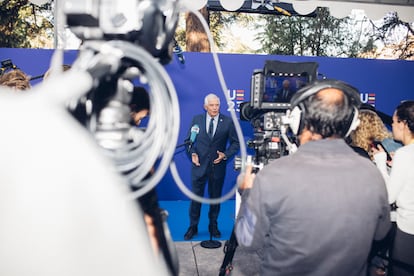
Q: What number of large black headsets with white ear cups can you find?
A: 1